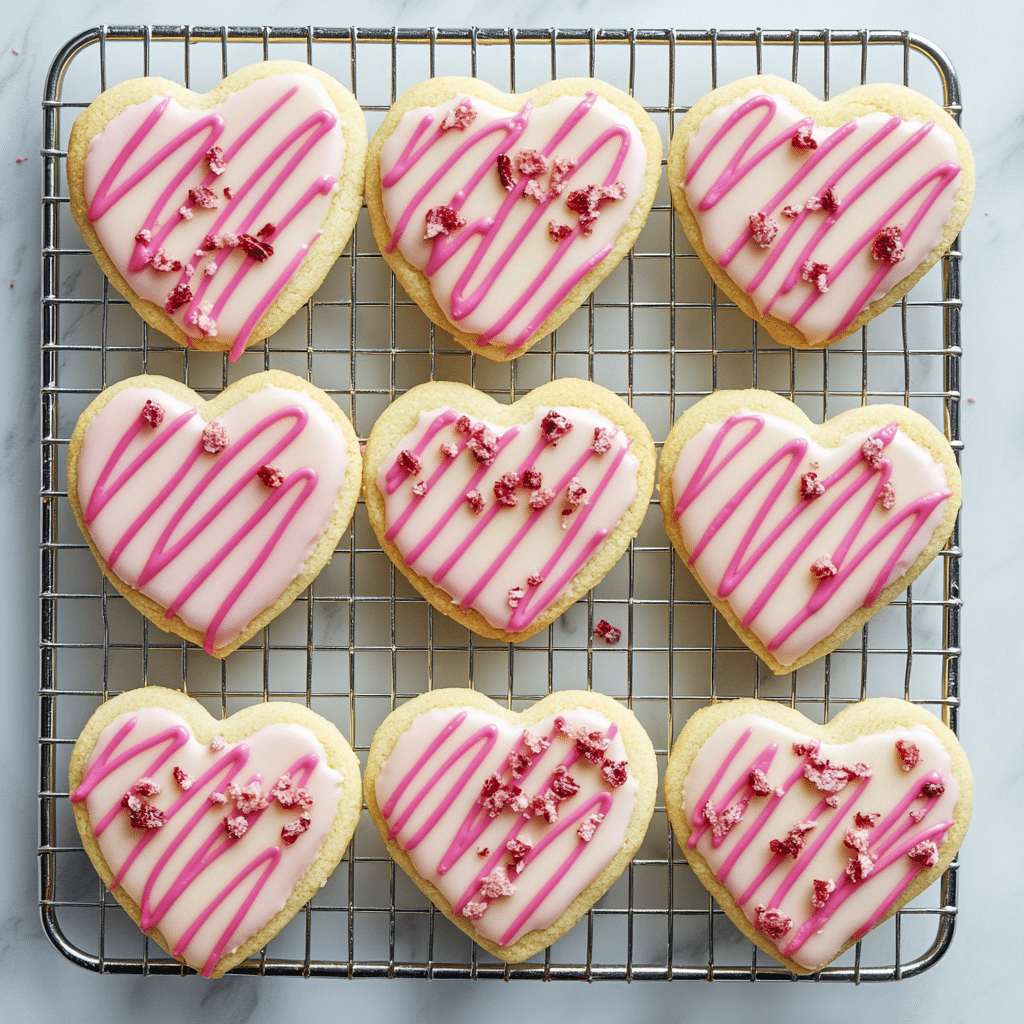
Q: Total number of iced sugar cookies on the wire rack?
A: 9